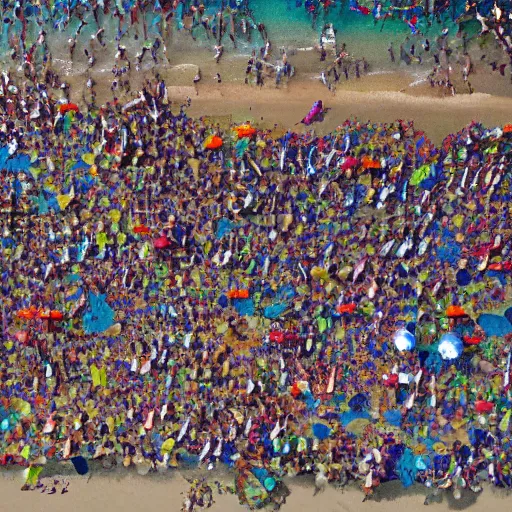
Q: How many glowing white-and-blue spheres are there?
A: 2